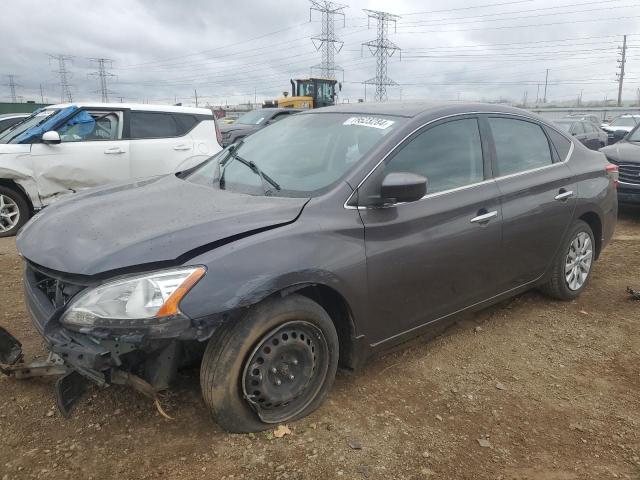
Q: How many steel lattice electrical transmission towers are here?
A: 5